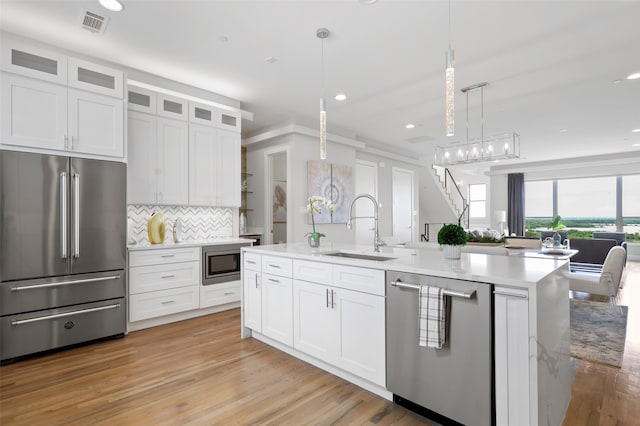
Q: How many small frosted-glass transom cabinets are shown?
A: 6